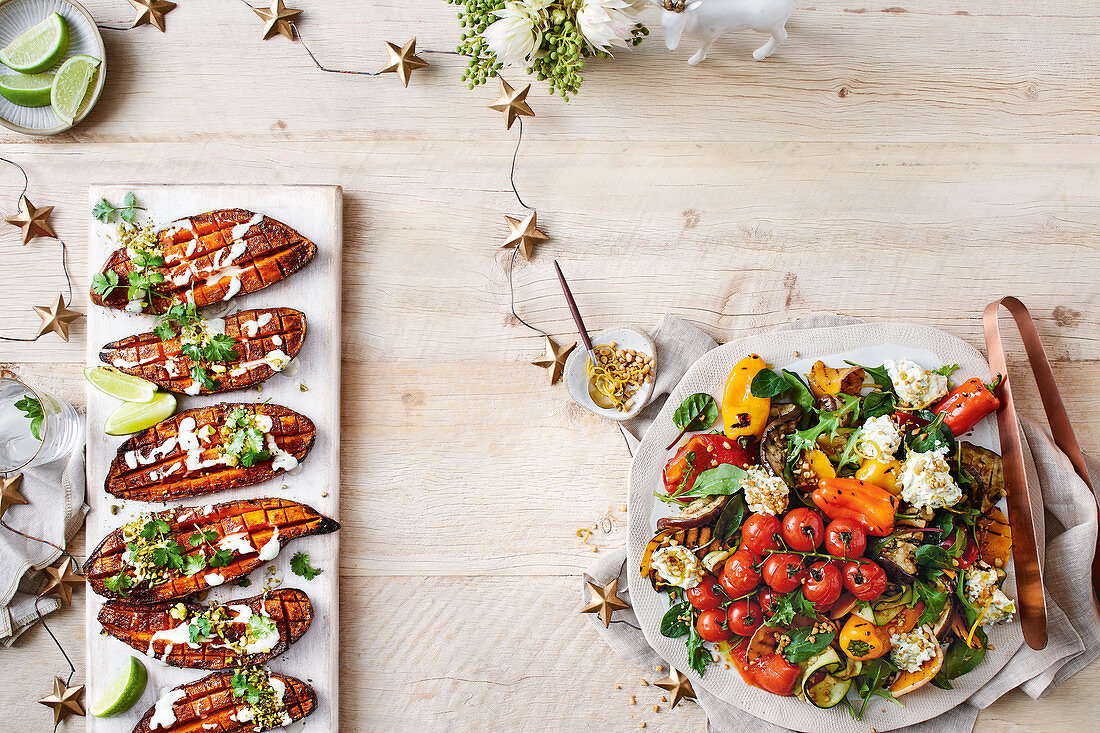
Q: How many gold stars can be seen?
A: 13